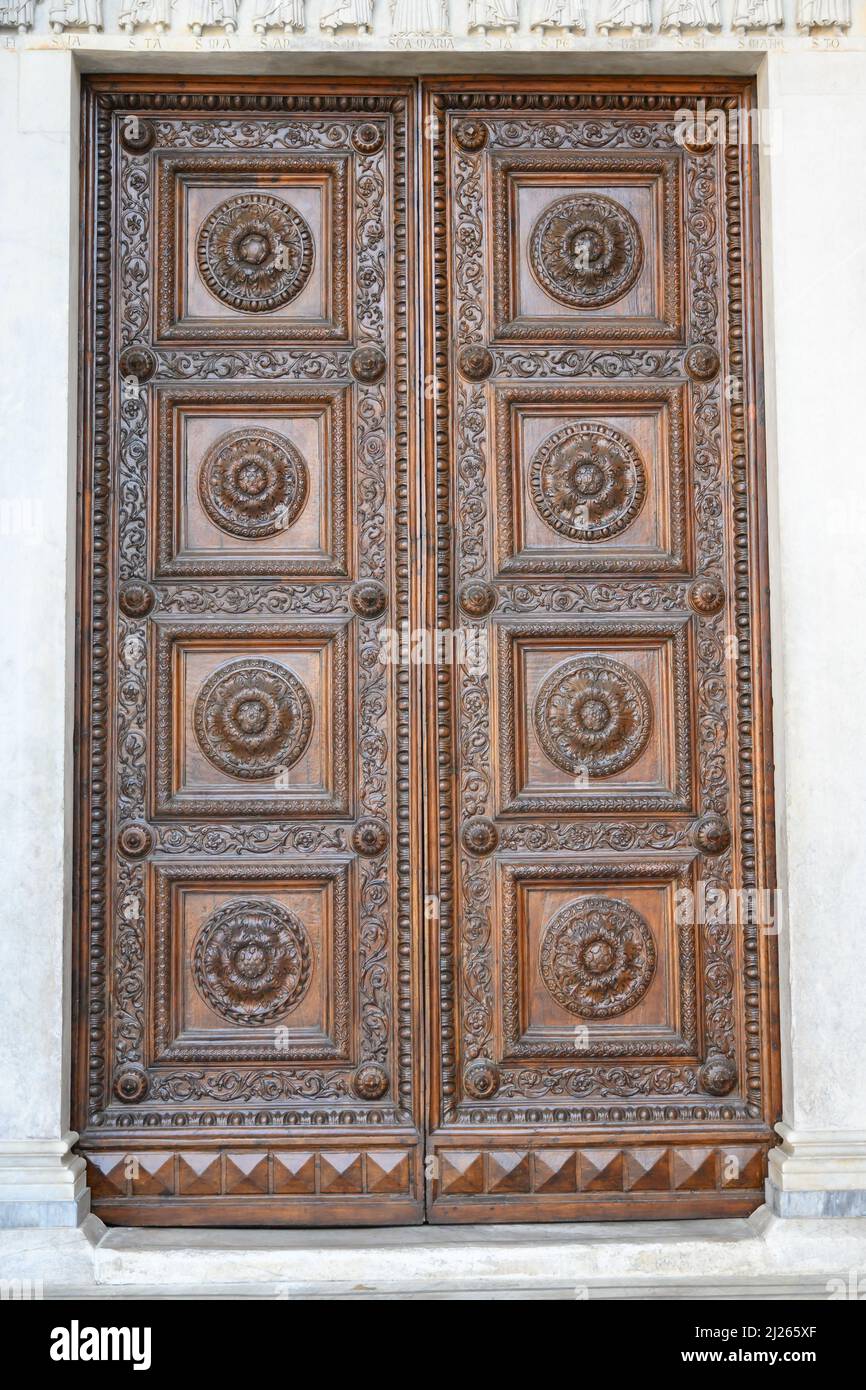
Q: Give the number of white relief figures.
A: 13